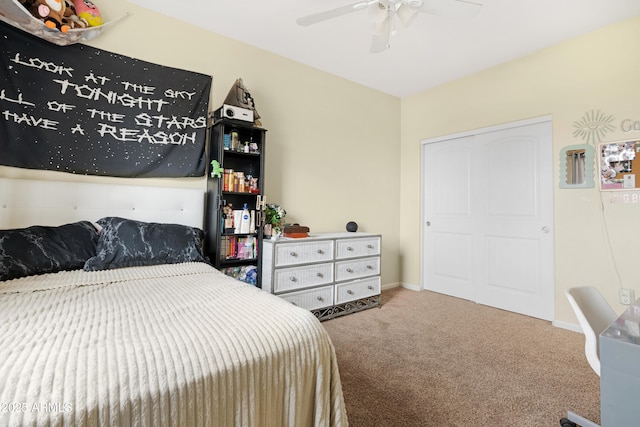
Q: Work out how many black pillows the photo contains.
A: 2